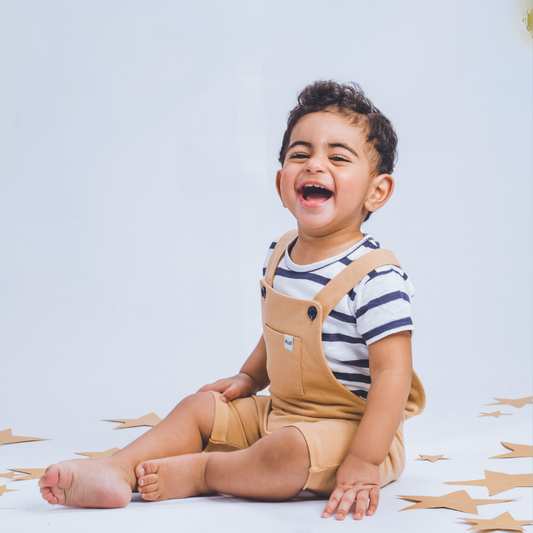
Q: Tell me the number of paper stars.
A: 13